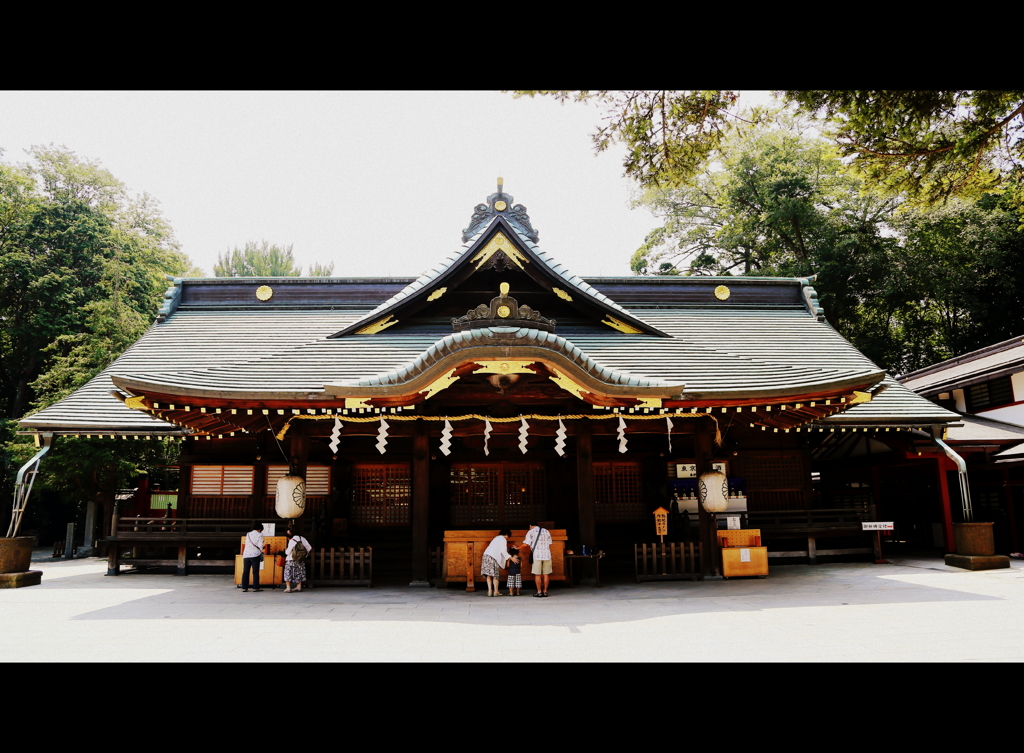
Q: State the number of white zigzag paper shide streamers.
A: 8